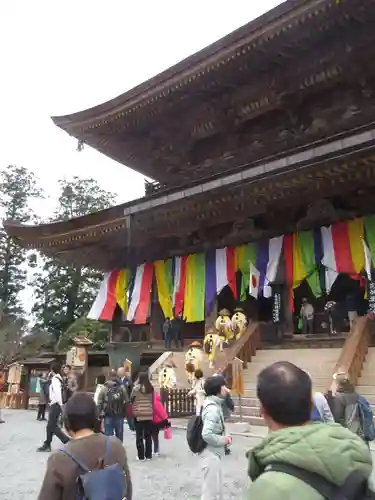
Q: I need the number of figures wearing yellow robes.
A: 5